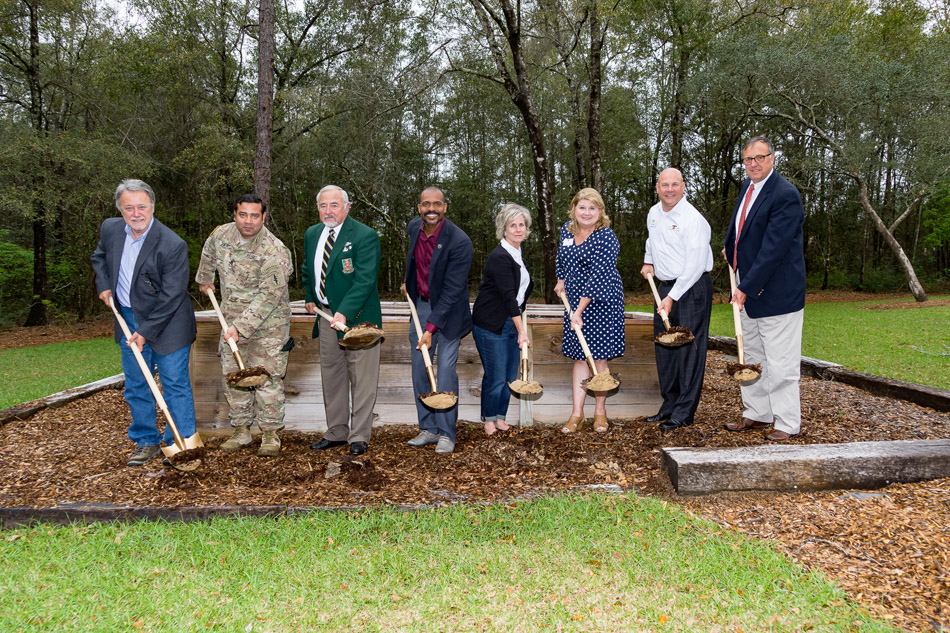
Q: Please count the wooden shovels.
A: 8